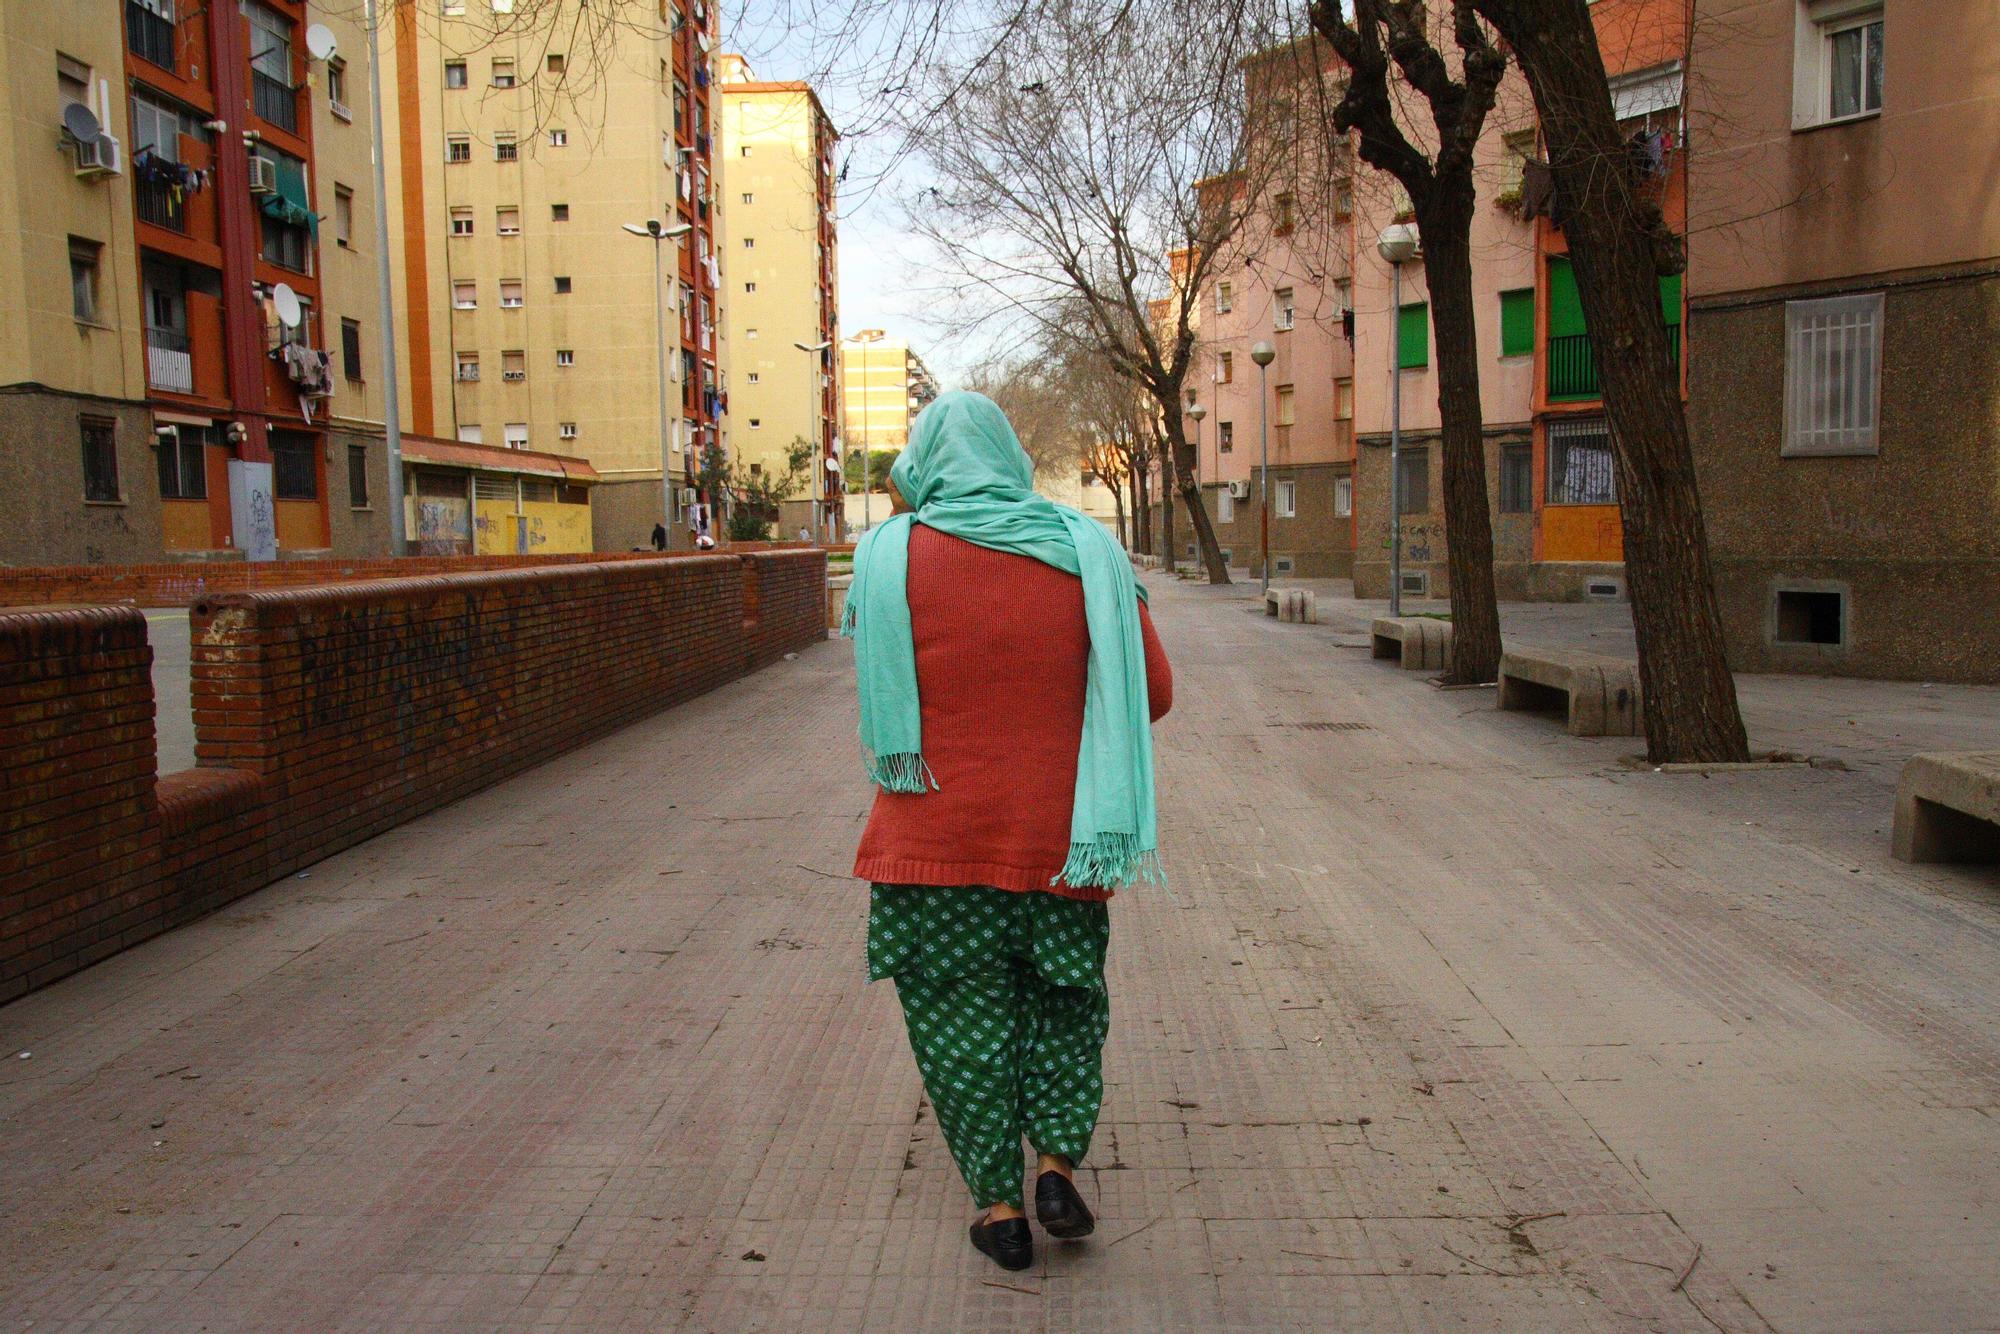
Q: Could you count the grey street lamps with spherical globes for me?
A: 3